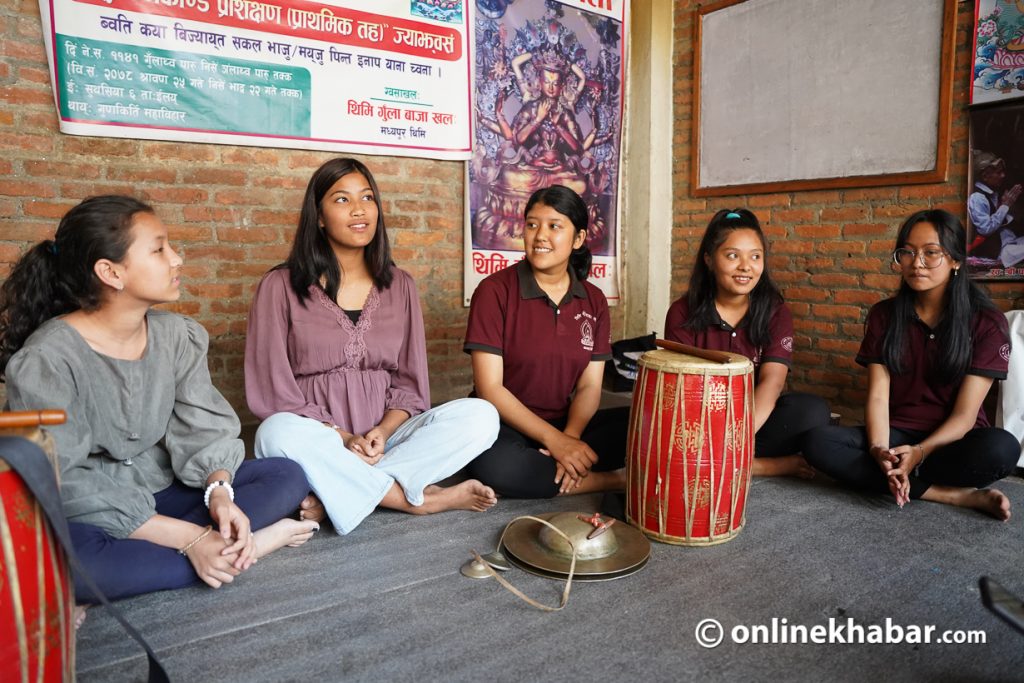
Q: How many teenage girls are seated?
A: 5